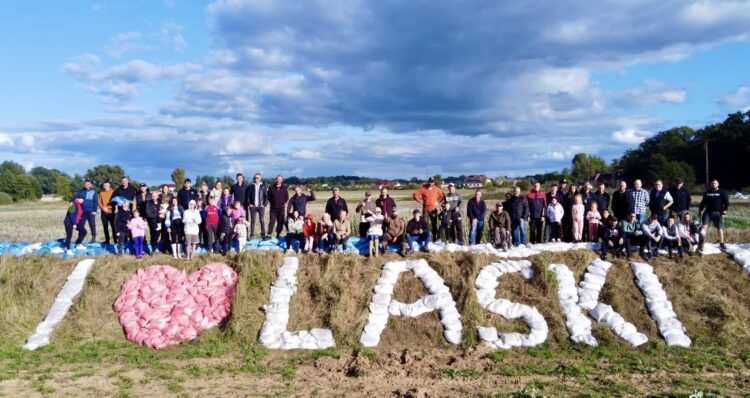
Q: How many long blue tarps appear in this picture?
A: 1